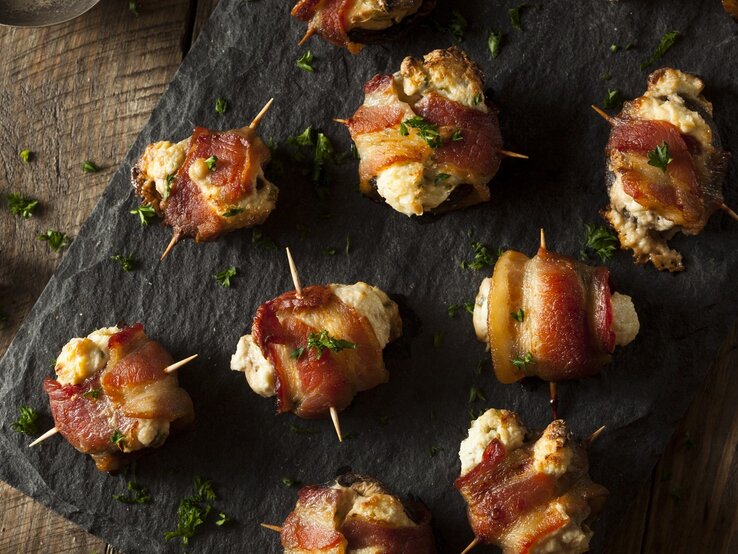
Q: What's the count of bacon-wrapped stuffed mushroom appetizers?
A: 9